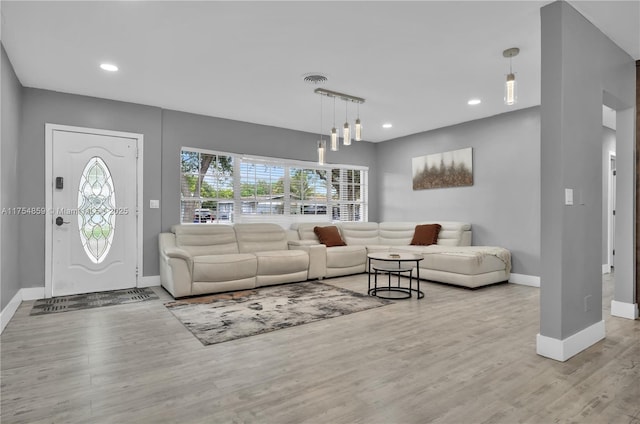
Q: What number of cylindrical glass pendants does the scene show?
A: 5